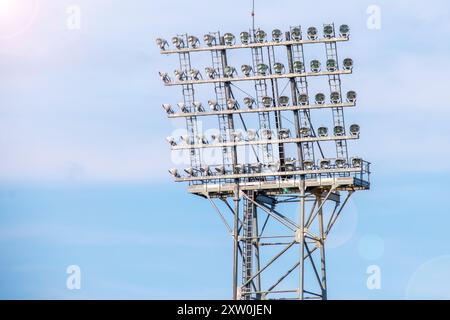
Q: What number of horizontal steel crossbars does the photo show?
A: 5